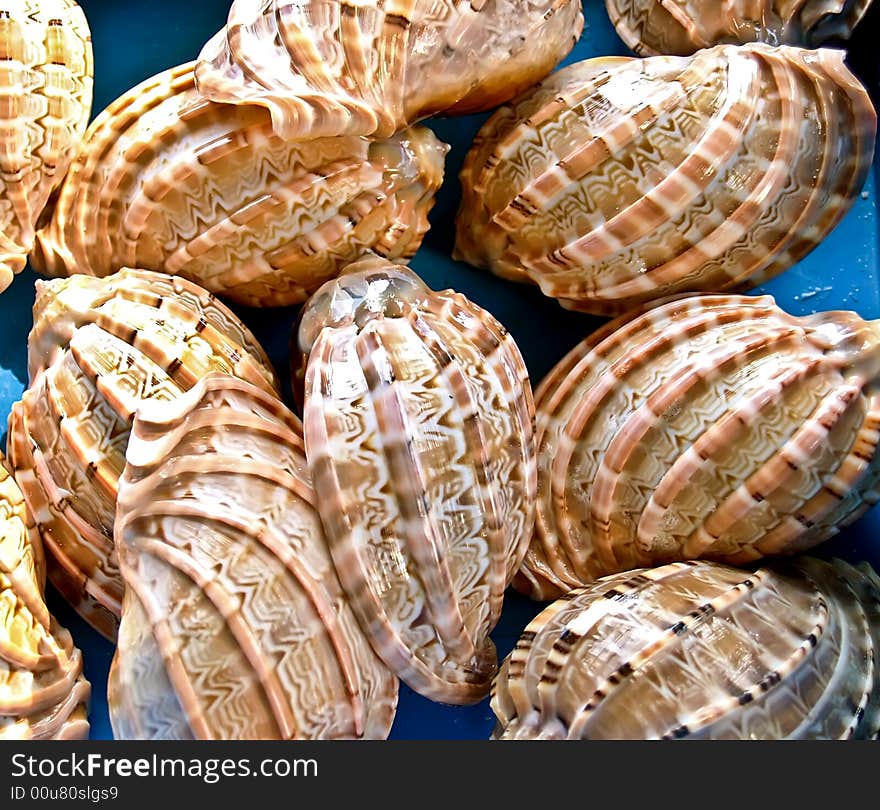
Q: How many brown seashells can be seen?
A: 11